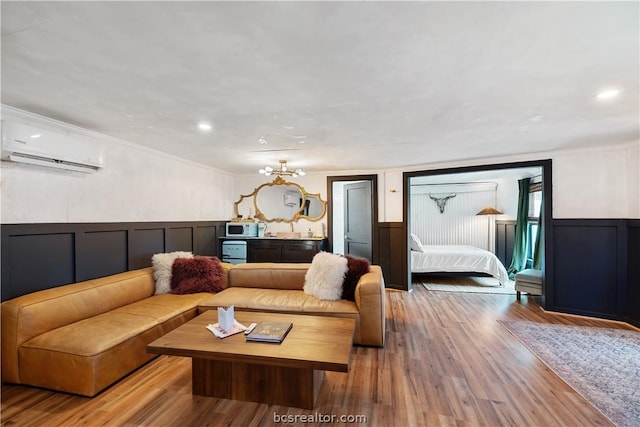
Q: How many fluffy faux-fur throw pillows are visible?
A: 4